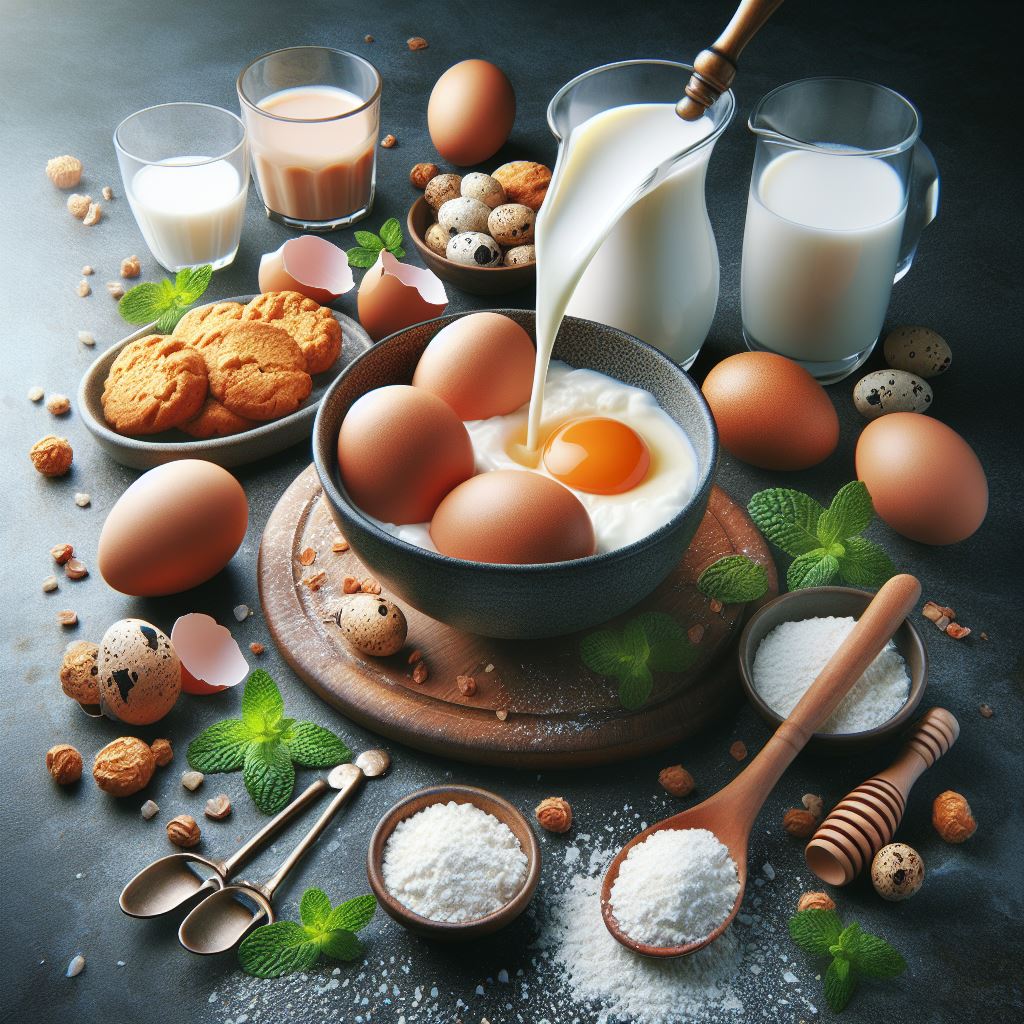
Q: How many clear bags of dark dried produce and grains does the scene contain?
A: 0